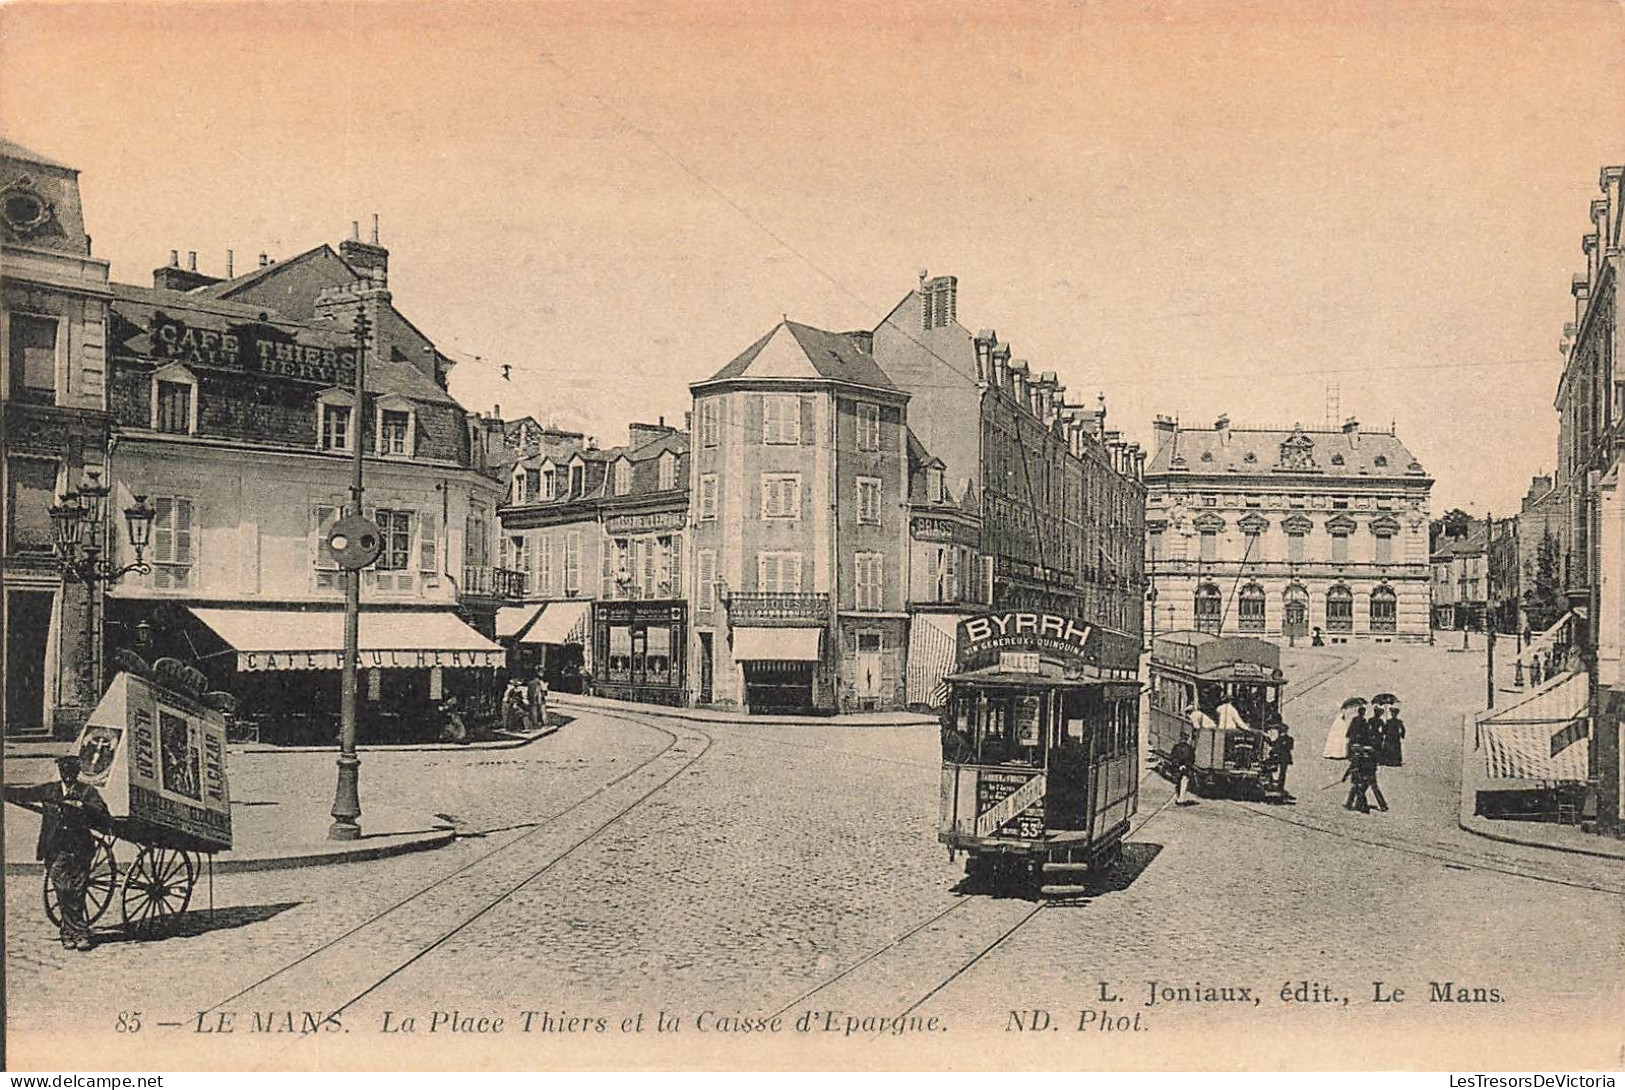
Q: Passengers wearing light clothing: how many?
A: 2